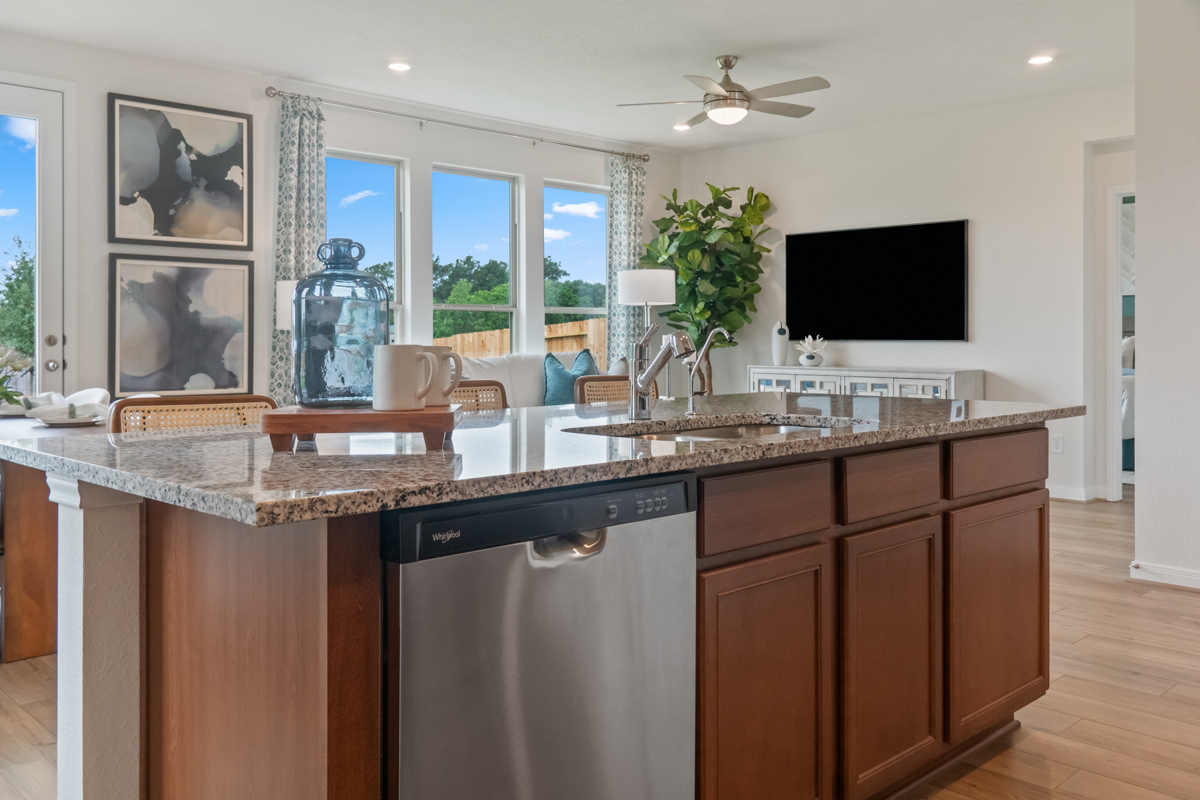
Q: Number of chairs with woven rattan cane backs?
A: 3